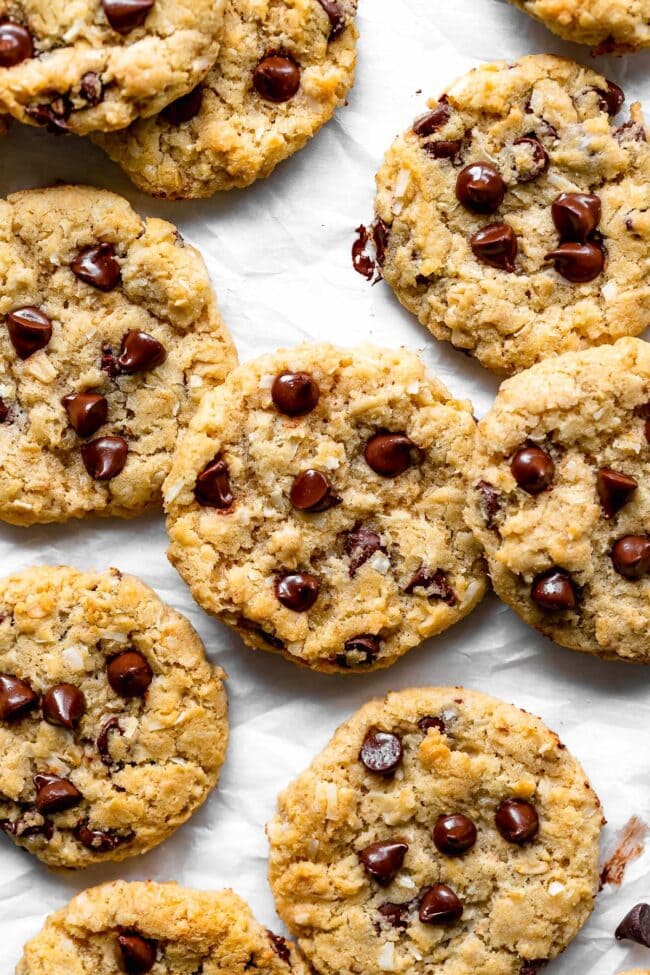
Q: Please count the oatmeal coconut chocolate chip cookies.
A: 10